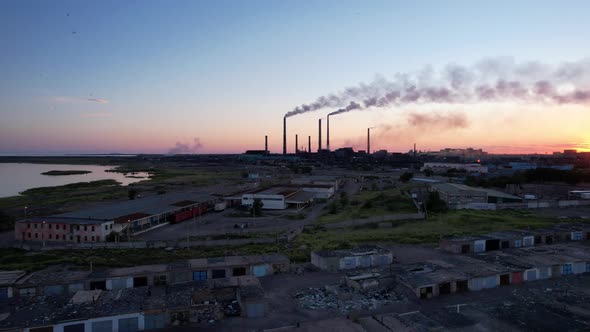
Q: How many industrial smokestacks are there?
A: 7